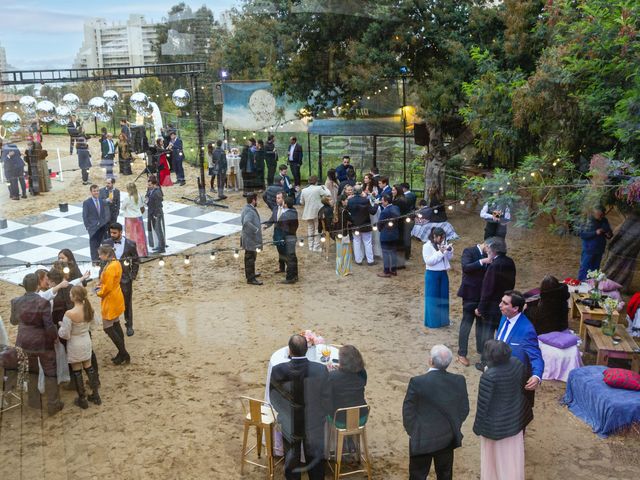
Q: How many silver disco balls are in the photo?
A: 11